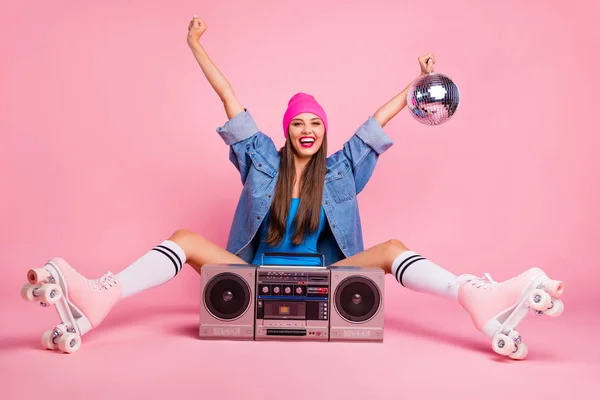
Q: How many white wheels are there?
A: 8